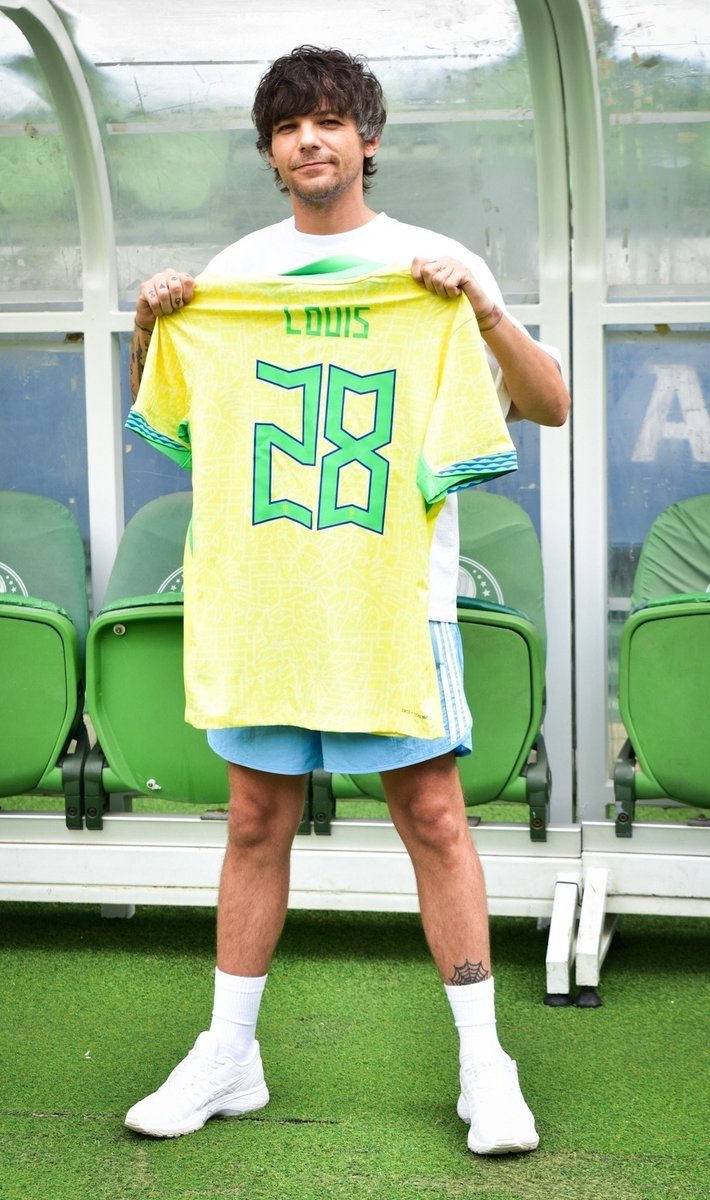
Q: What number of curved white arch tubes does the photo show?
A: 3